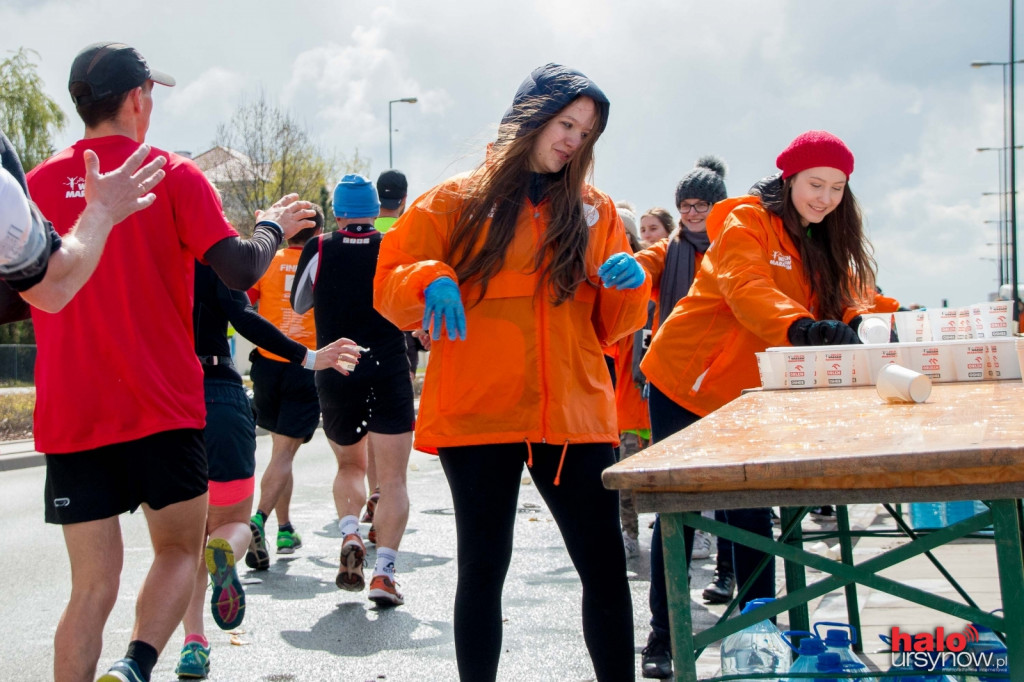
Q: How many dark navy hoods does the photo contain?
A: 1